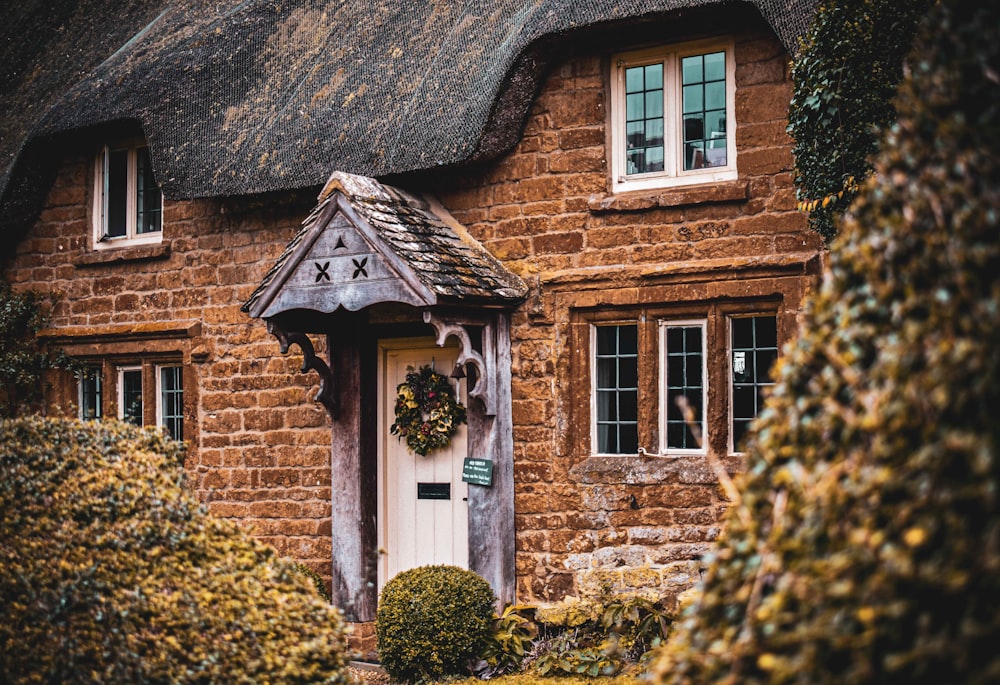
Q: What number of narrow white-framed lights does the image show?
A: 10